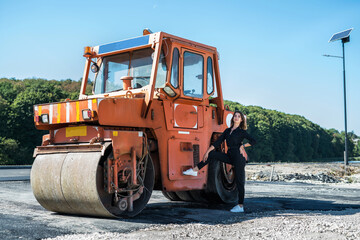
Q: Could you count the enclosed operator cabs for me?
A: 1